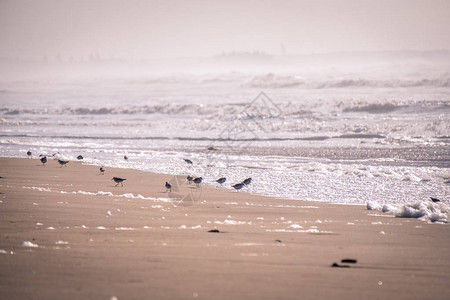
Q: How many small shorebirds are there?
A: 15